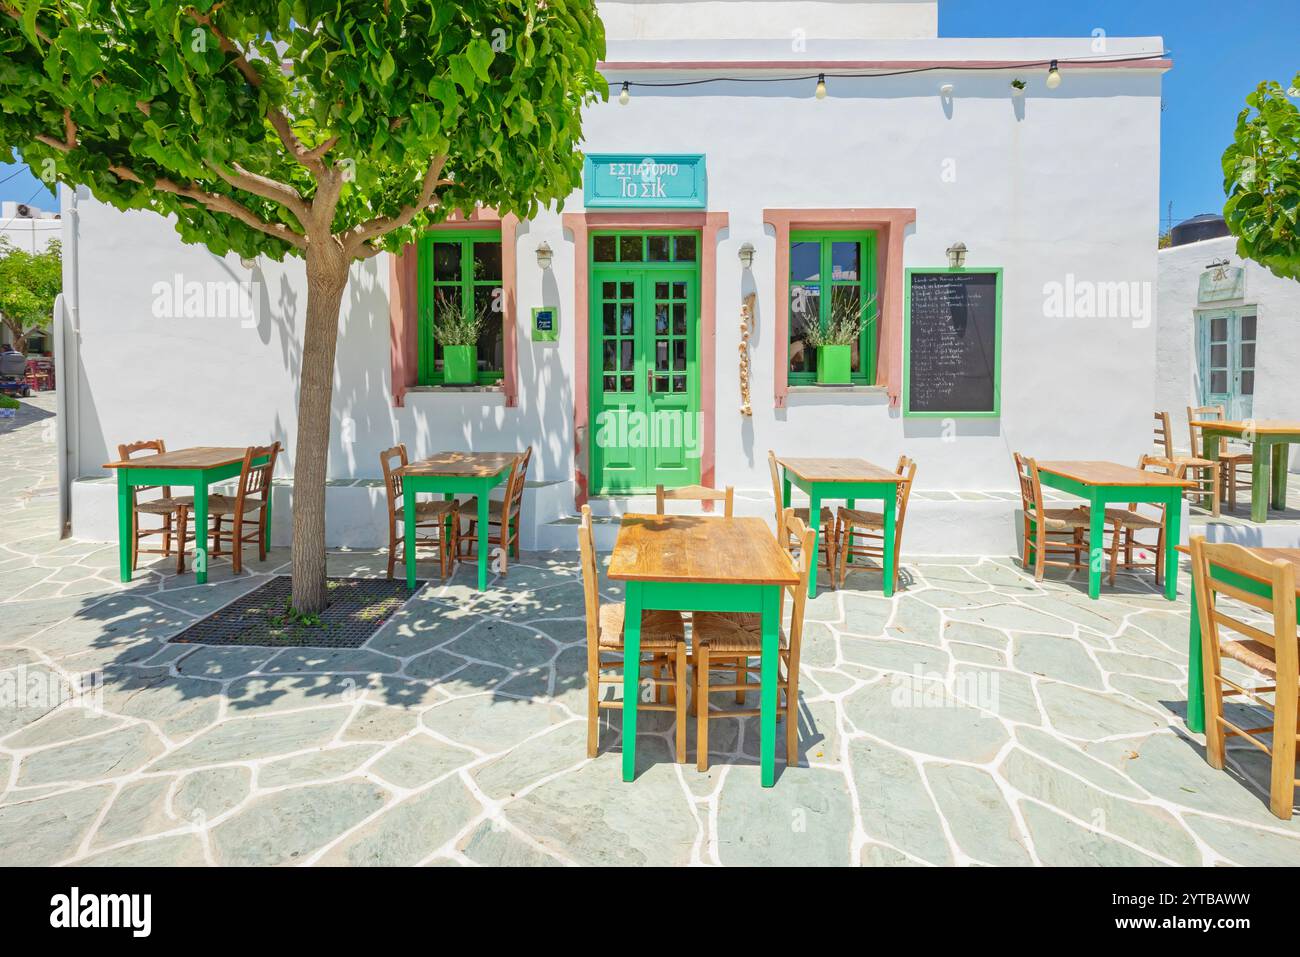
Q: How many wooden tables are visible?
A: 7